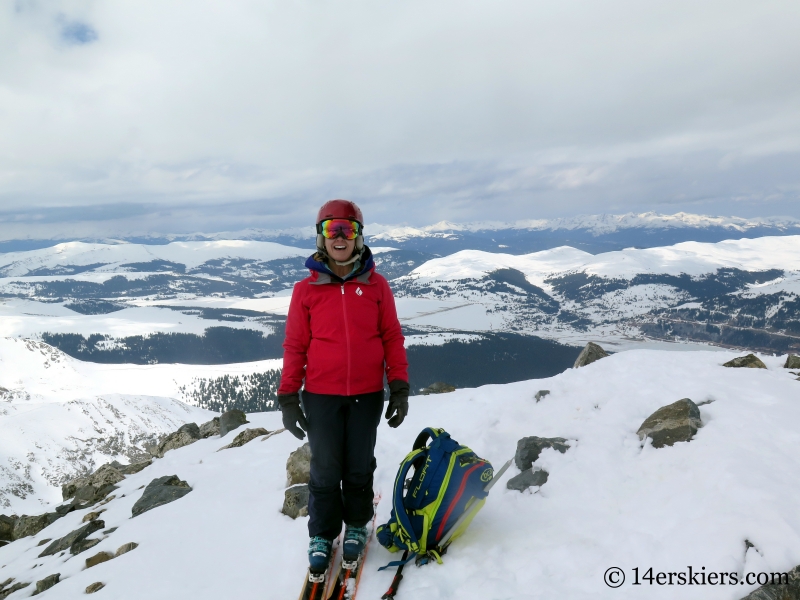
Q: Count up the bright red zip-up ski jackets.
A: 1